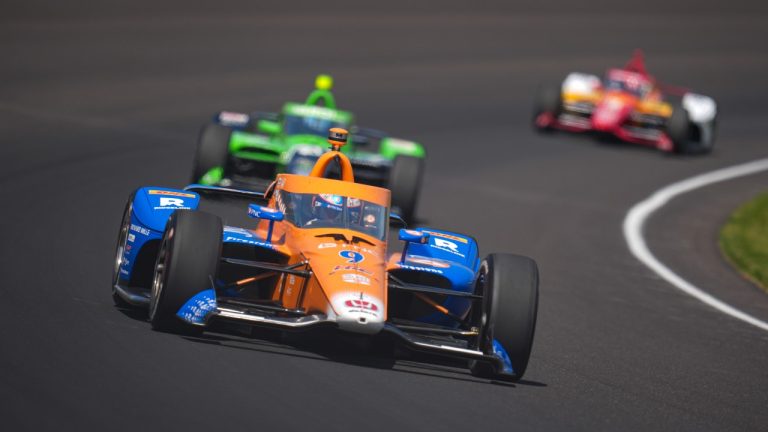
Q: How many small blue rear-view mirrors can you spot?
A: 2